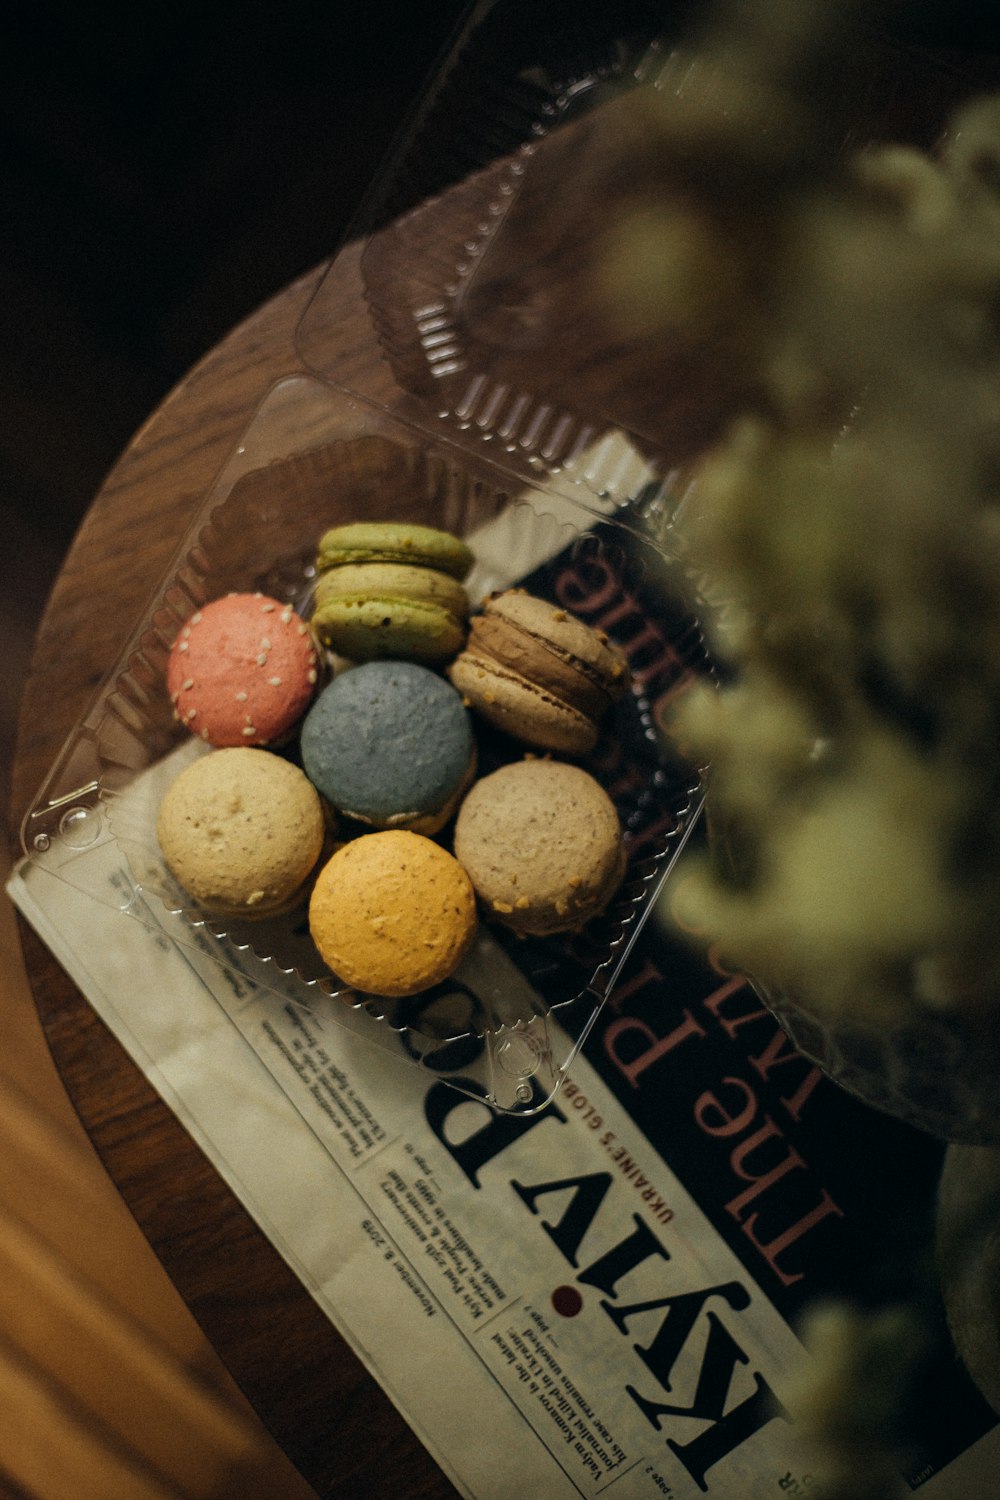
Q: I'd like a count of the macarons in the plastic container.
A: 7